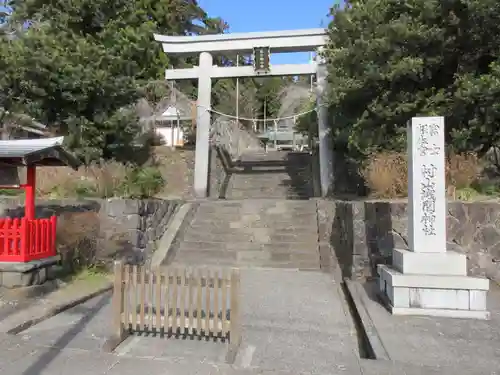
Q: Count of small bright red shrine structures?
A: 1